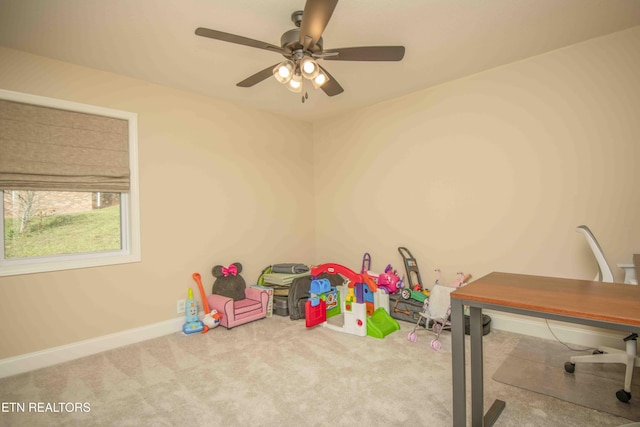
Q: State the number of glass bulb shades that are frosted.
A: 4